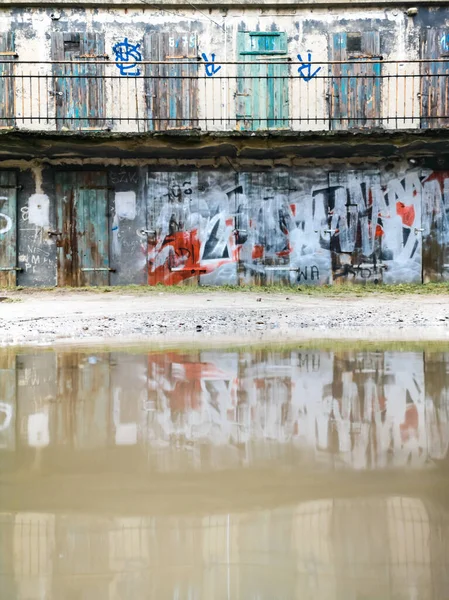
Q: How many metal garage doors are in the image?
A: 0